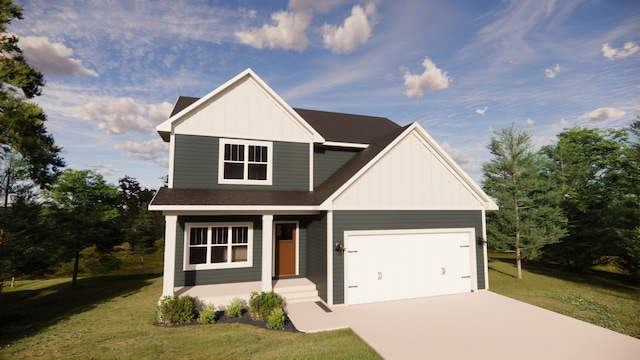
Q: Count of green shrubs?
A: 5